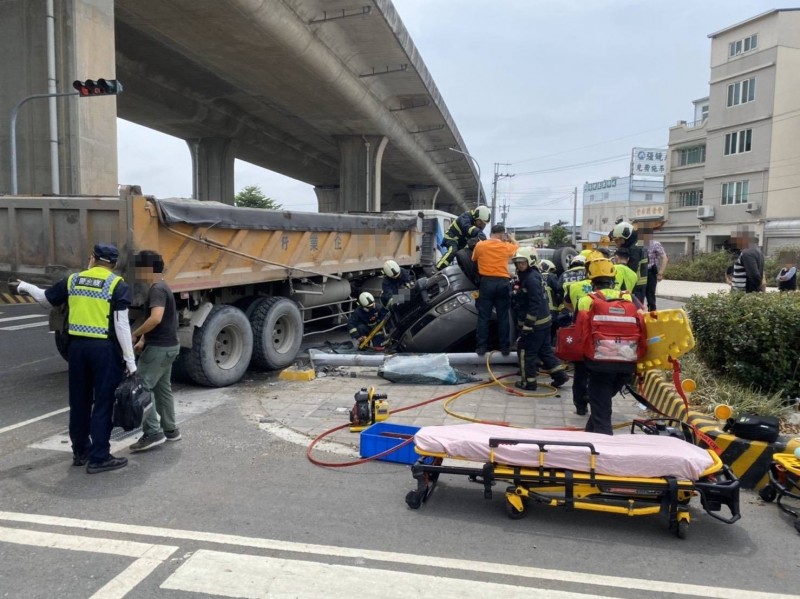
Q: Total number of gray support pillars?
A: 5